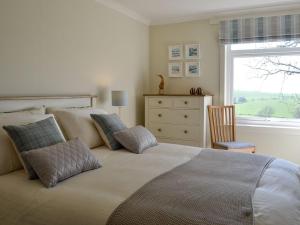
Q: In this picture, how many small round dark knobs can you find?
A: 6